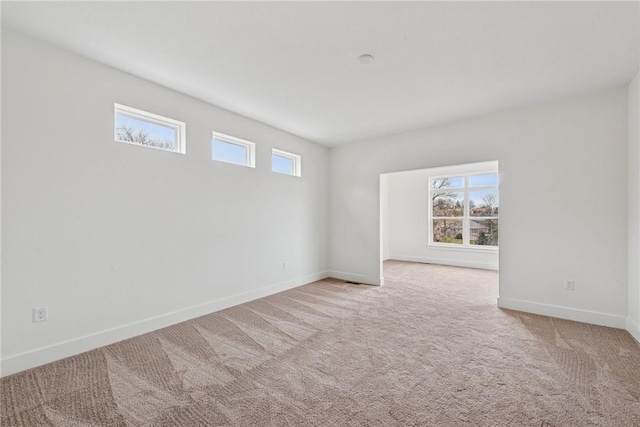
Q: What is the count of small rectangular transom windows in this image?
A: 3